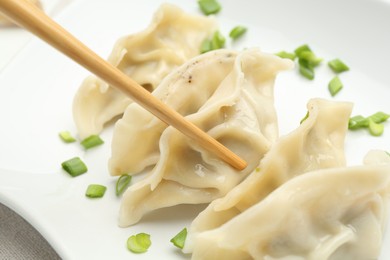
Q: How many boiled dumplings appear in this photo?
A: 5